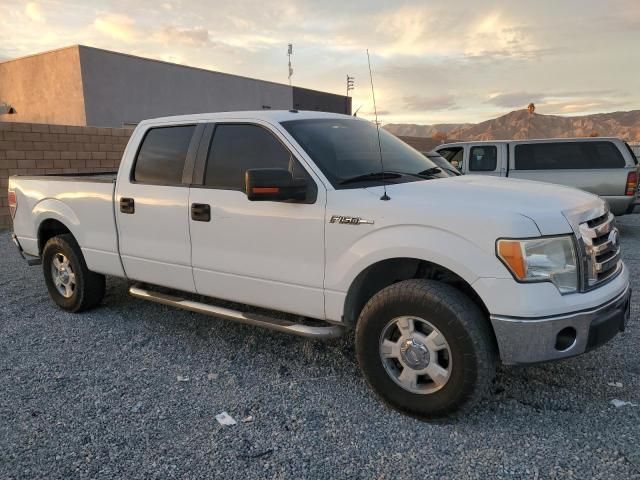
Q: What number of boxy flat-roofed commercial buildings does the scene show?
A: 1